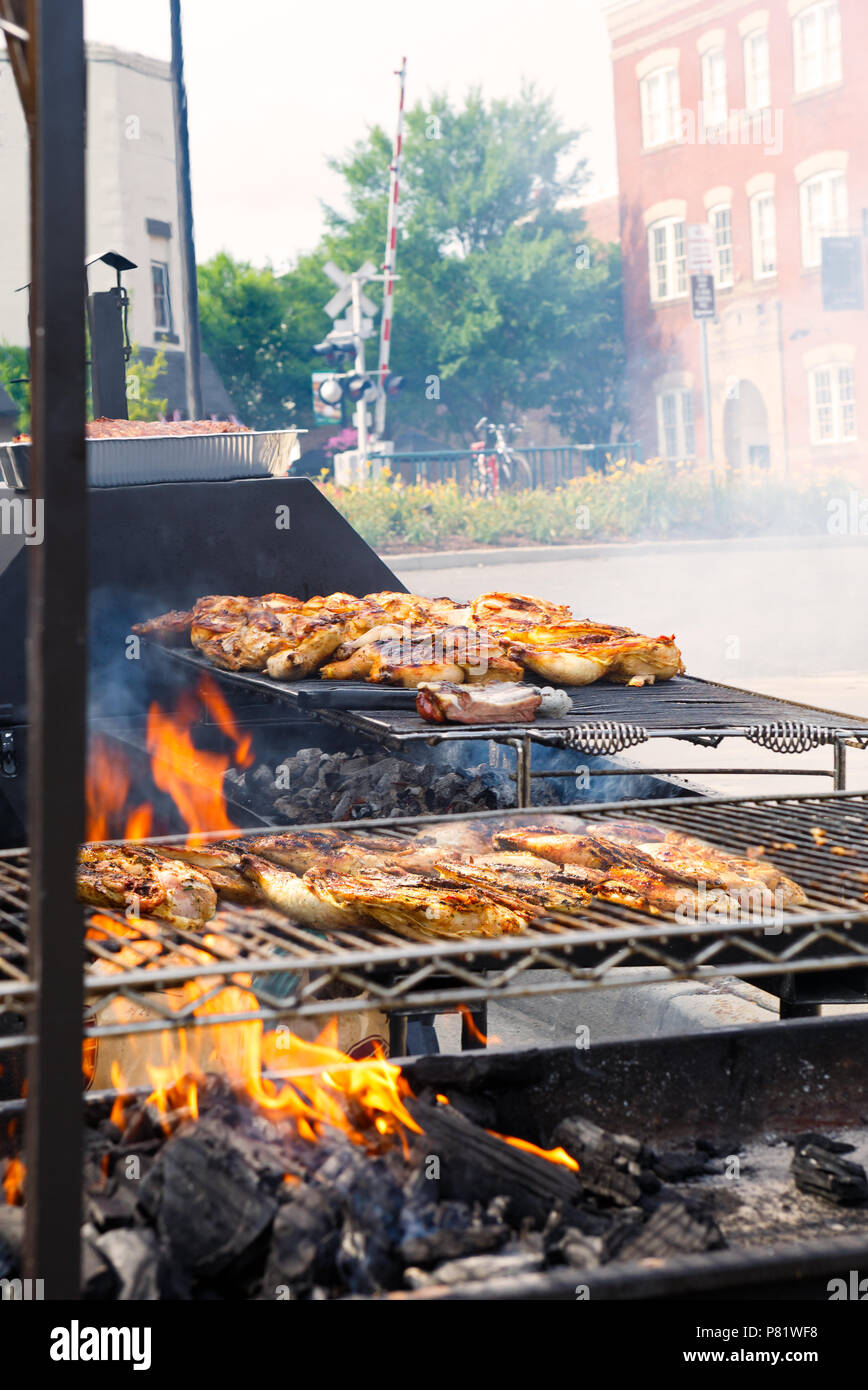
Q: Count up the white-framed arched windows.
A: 10